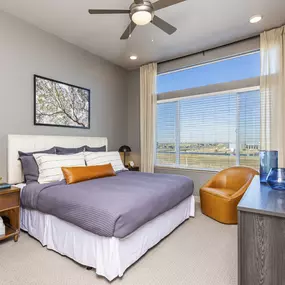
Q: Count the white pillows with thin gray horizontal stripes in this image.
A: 2